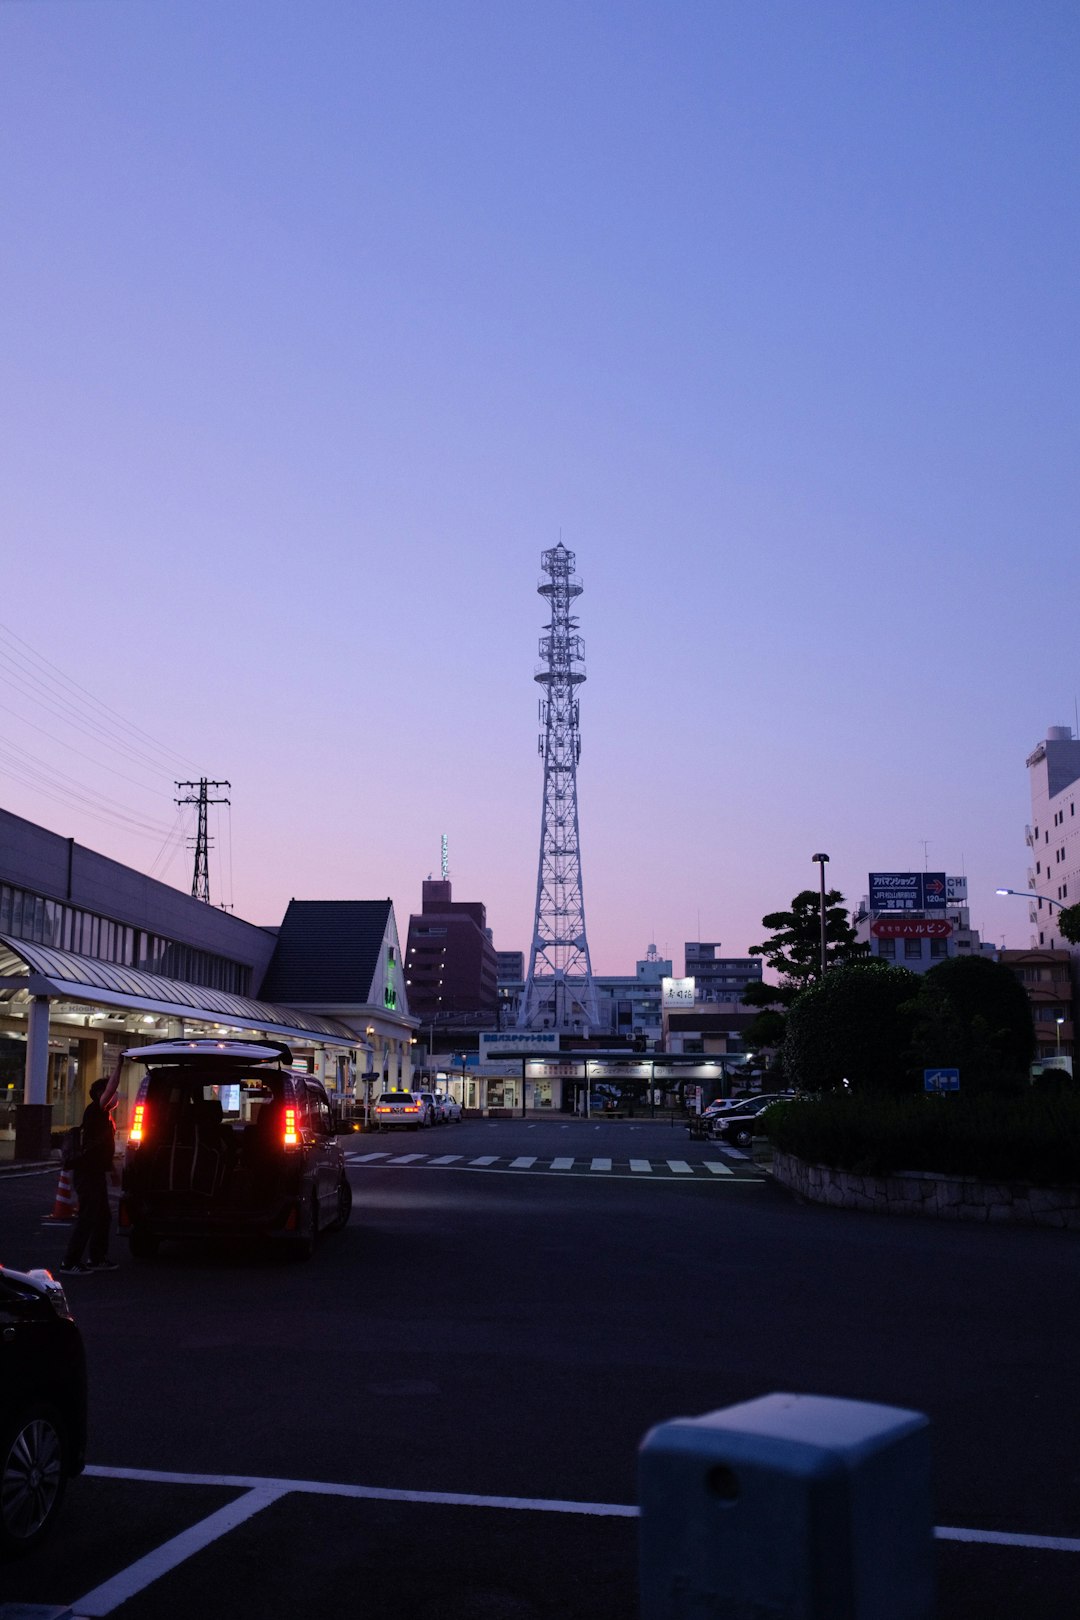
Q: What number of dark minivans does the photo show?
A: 1